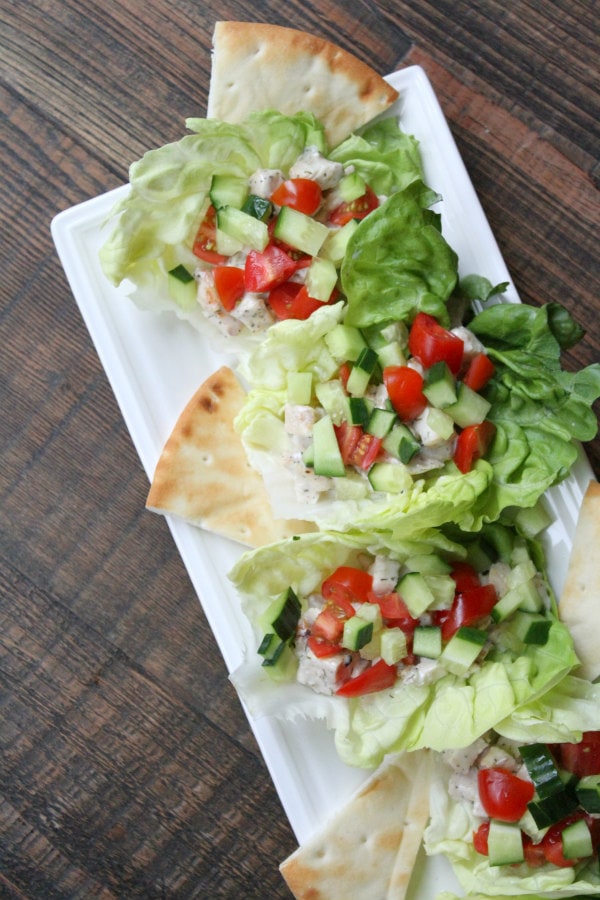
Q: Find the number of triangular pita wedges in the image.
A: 4